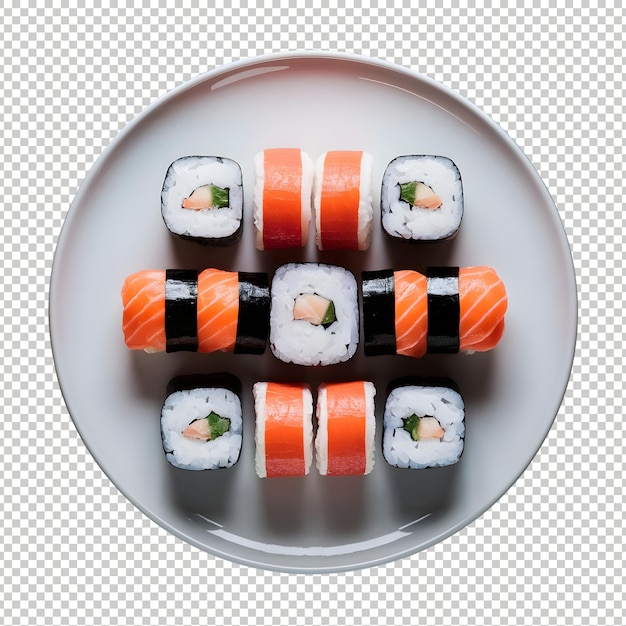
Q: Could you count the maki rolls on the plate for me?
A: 5